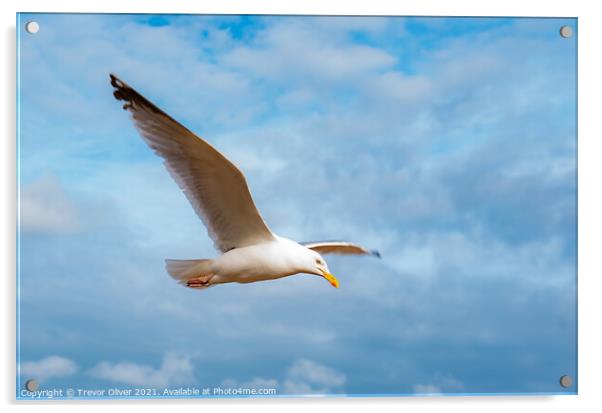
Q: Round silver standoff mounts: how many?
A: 4